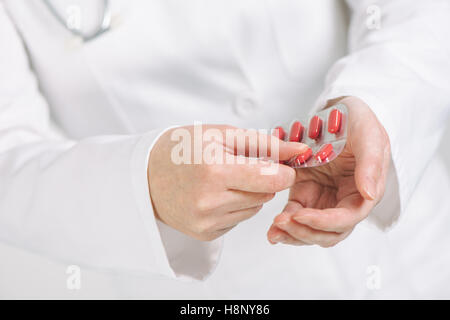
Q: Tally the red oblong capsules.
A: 6